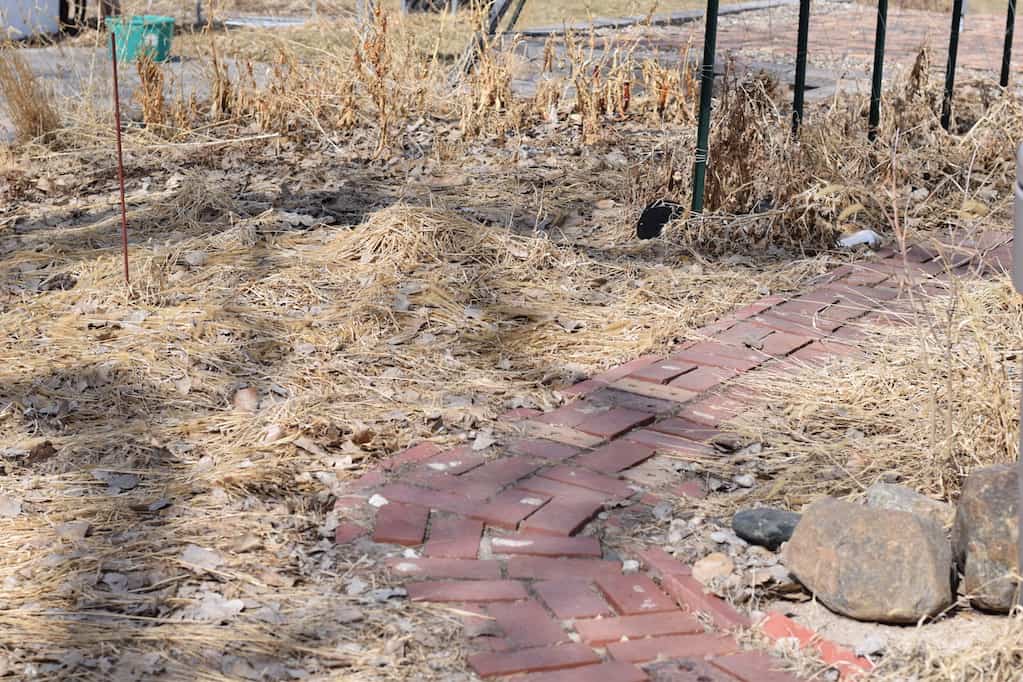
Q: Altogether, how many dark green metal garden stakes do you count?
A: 5